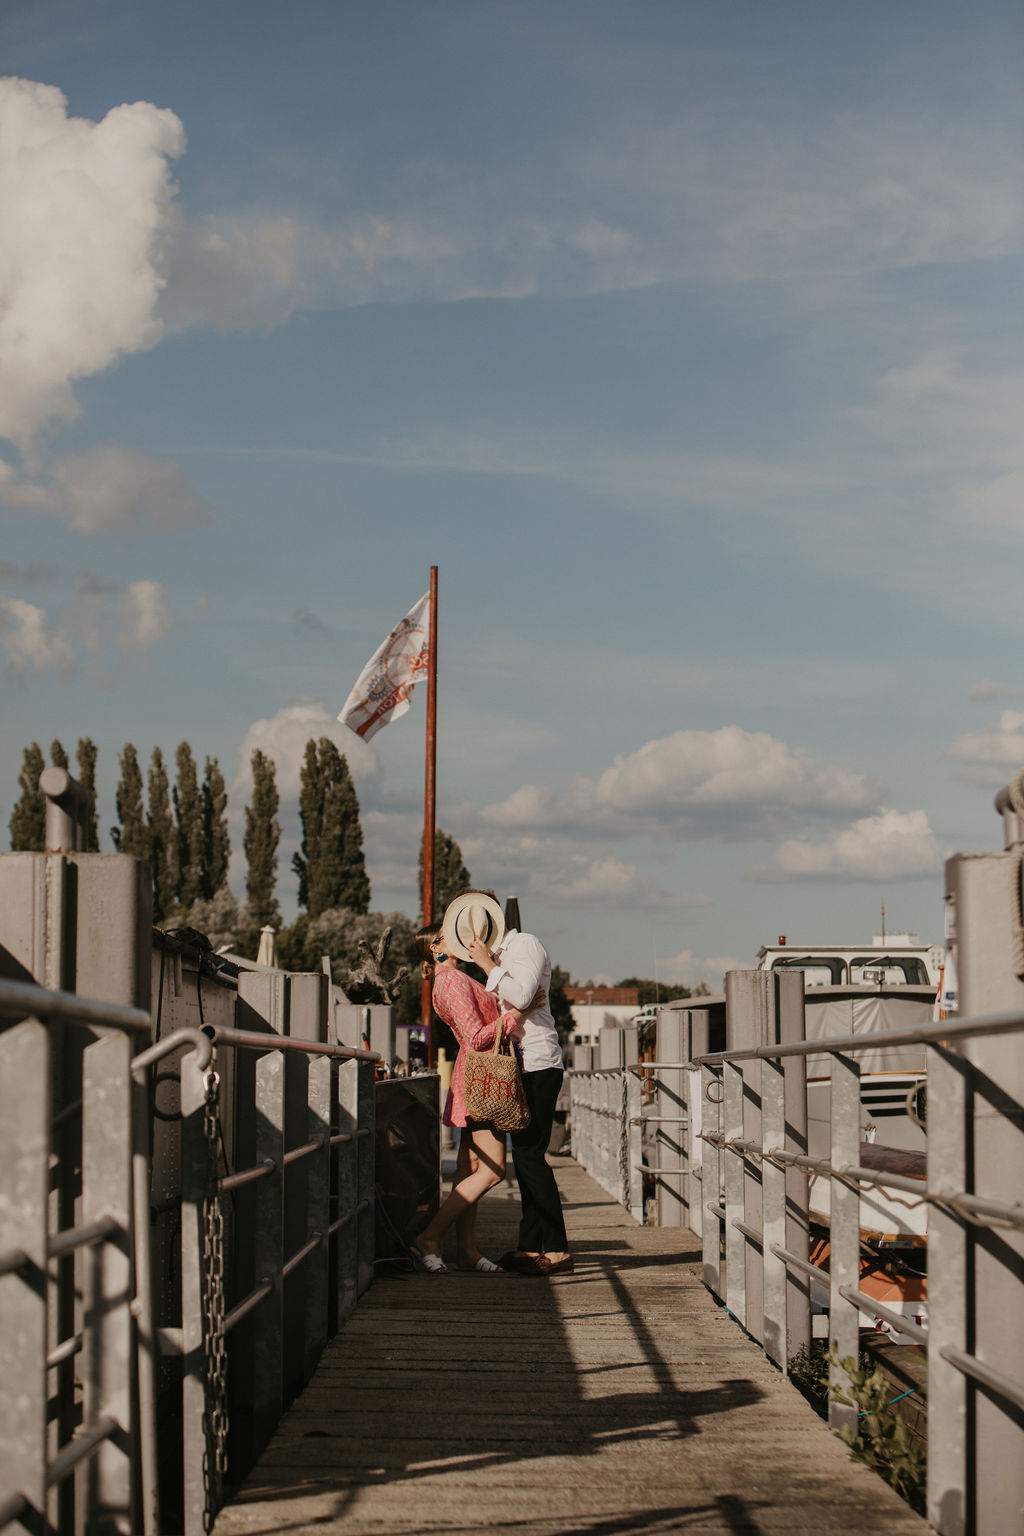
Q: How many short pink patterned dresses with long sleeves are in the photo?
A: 1